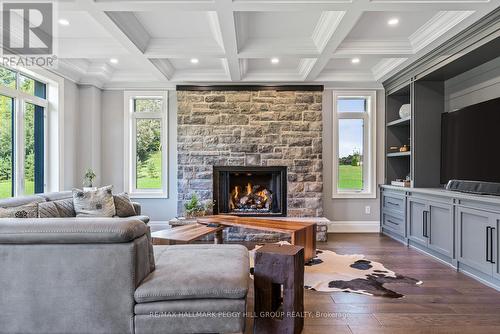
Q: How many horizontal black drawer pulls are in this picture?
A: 2